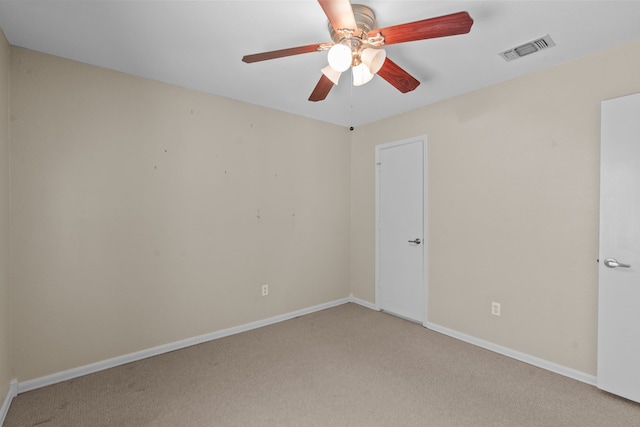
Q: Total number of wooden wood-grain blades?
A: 5